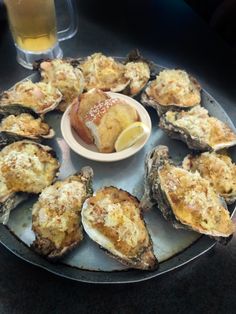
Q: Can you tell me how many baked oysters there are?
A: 12